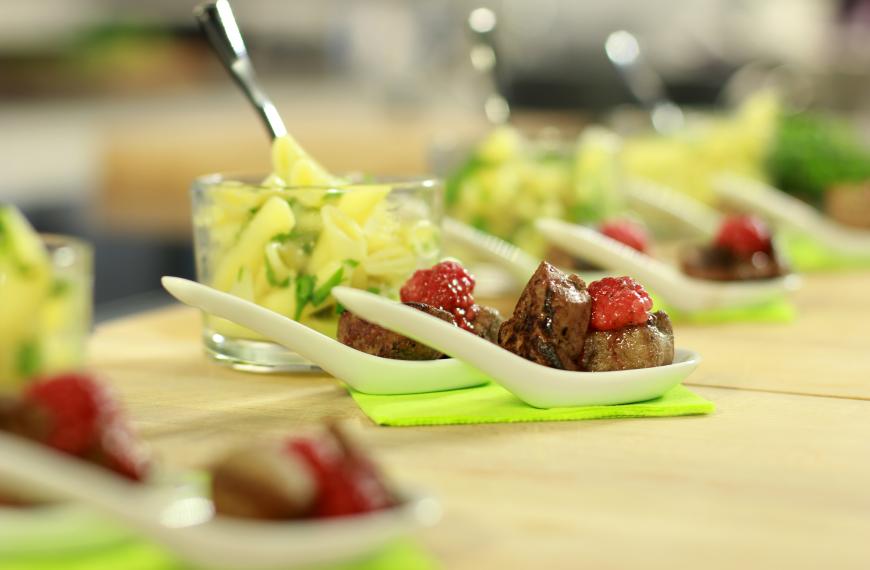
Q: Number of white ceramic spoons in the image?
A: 8